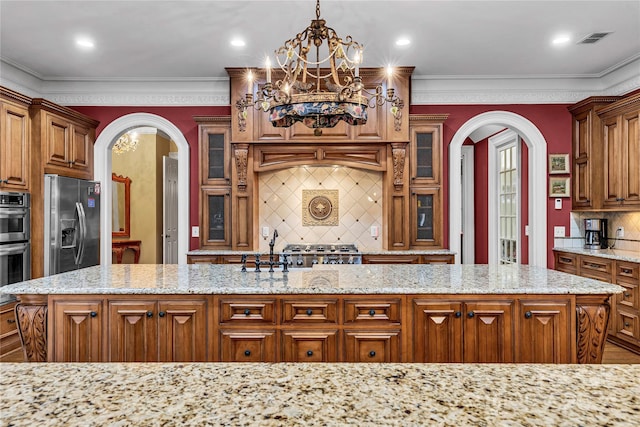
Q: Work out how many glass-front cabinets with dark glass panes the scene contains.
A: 4